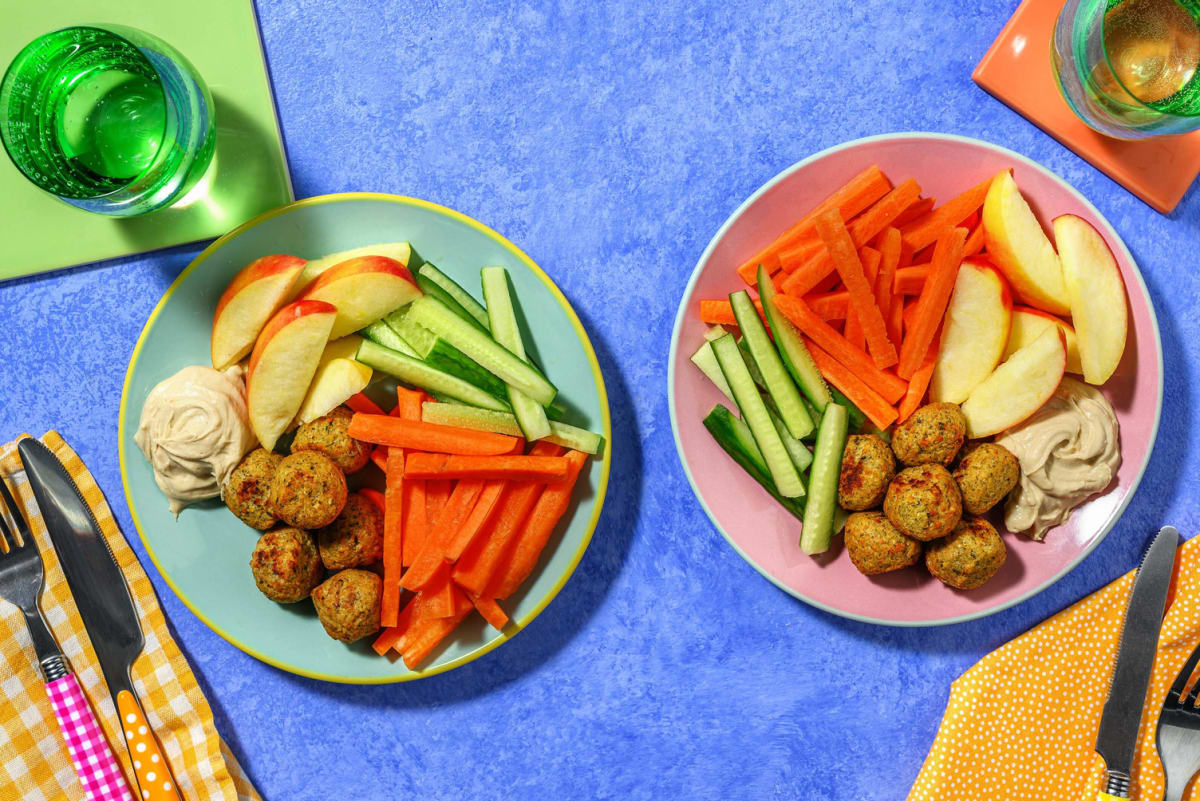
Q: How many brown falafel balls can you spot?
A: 12